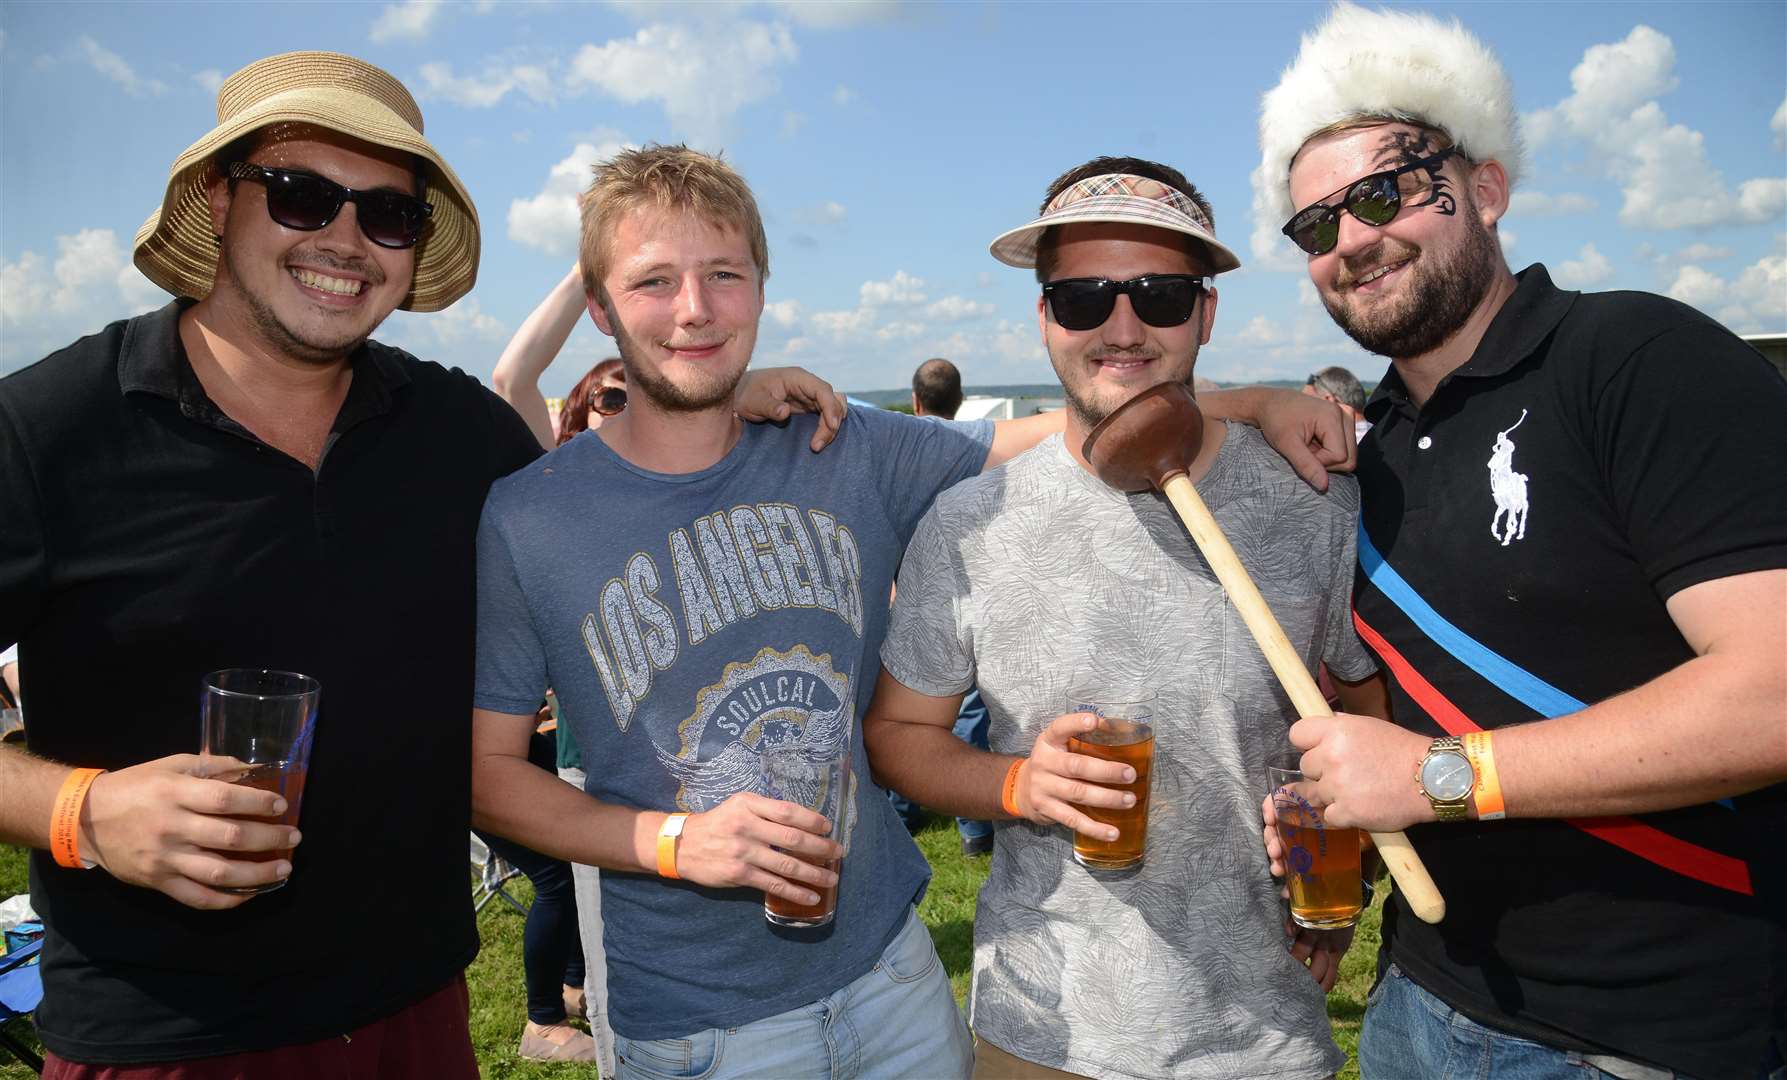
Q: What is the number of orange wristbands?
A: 4